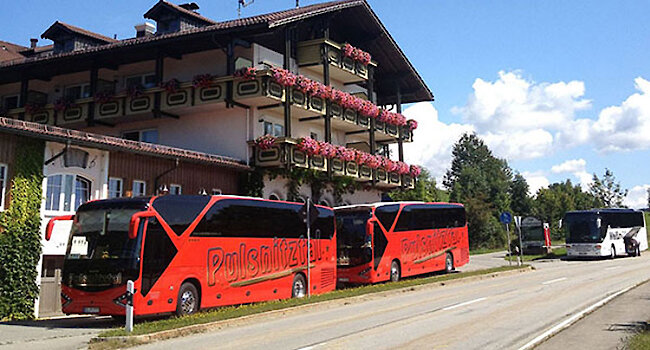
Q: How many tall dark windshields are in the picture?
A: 3